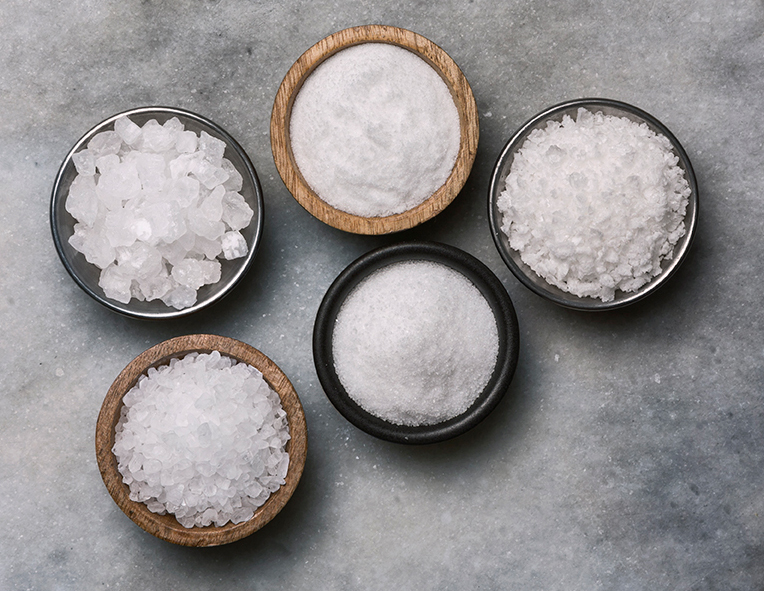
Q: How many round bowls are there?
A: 5